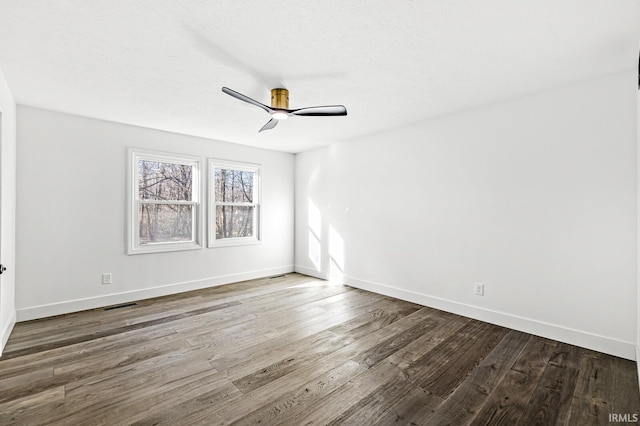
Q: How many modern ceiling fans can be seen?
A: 1